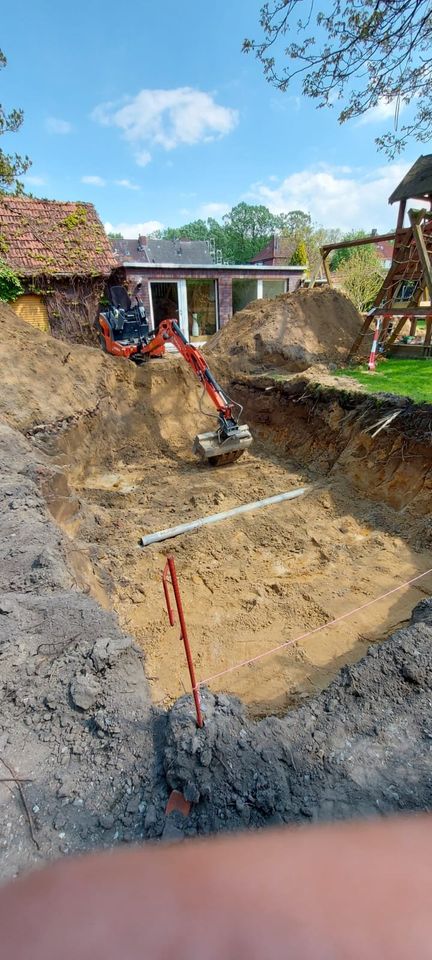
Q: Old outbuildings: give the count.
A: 1